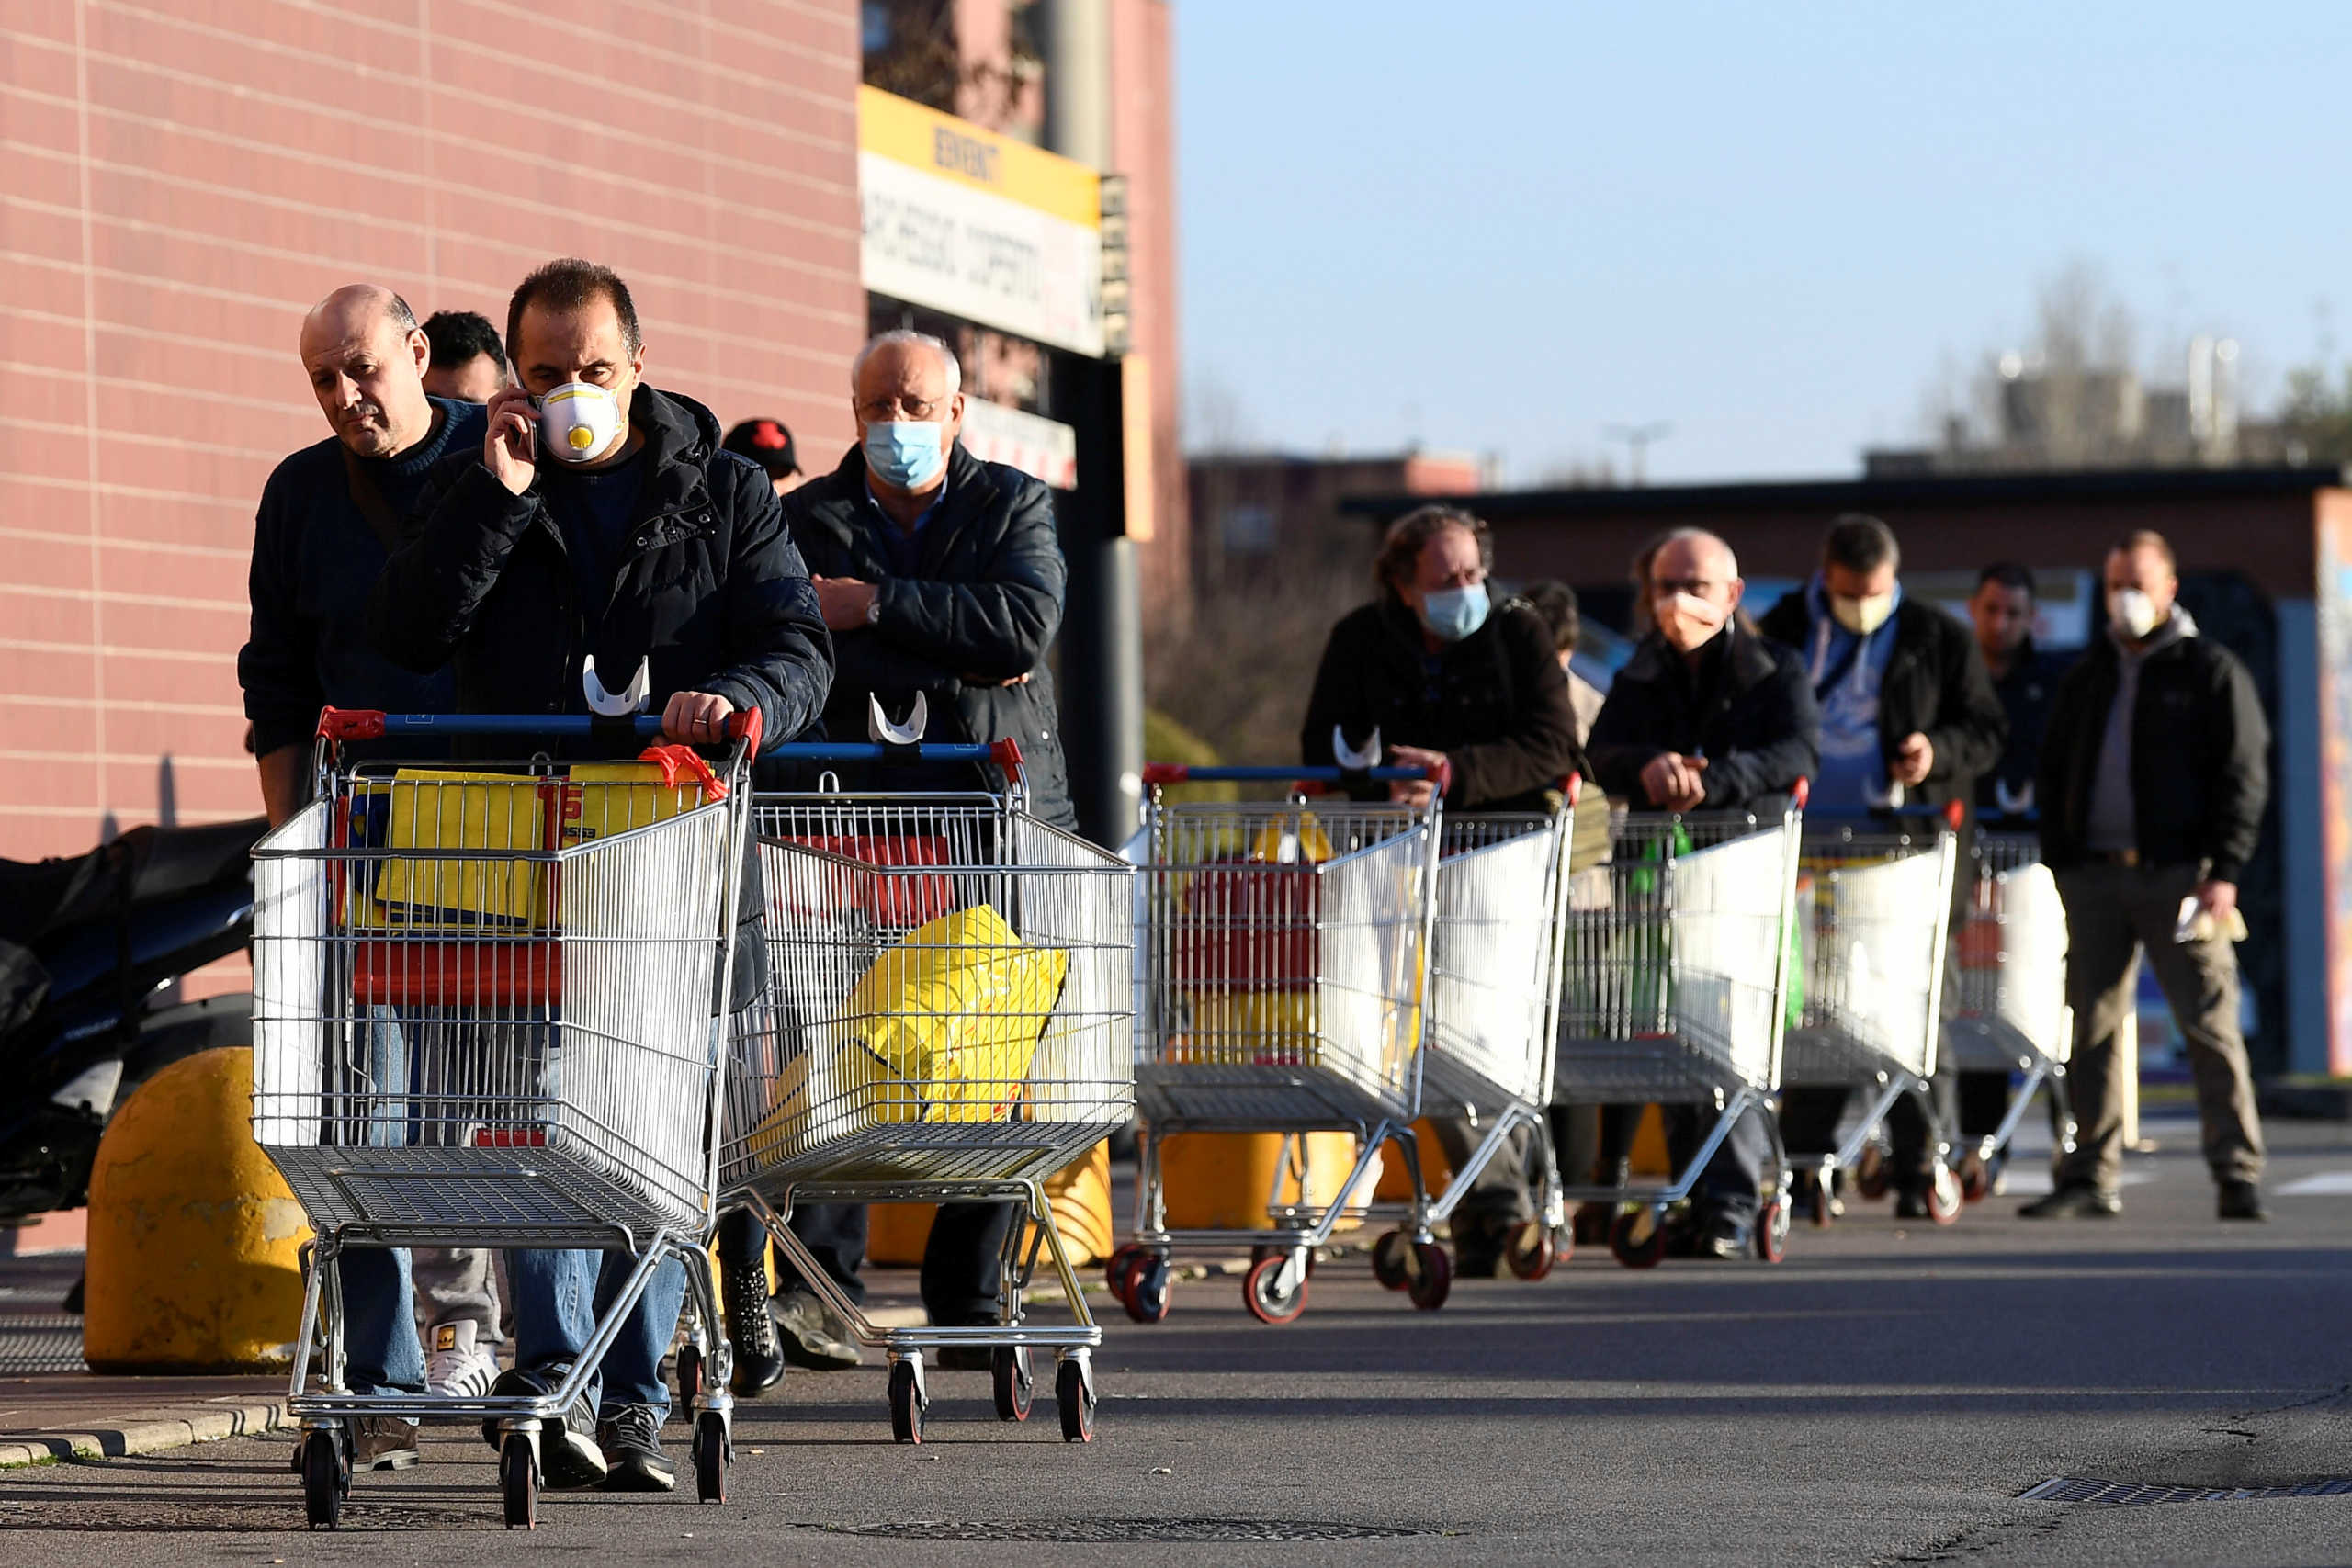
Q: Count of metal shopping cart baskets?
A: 7